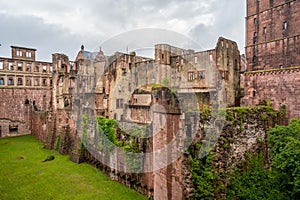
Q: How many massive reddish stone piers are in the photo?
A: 1